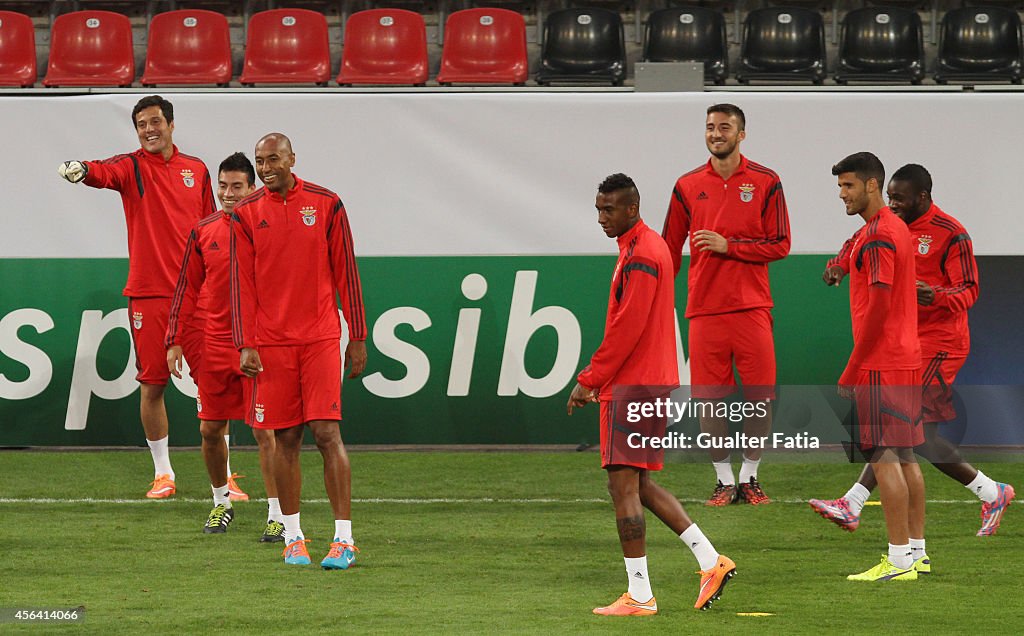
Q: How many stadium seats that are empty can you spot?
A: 11